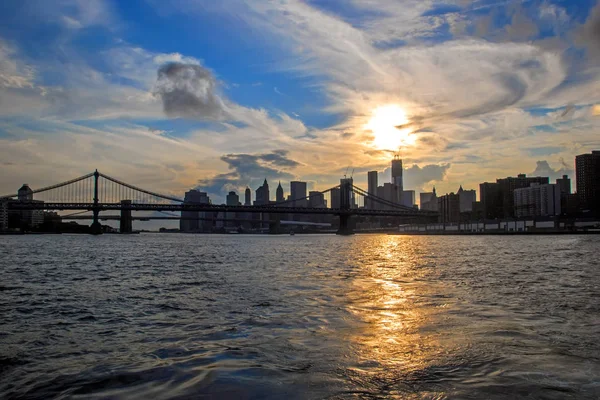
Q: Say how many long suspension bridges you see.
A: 2